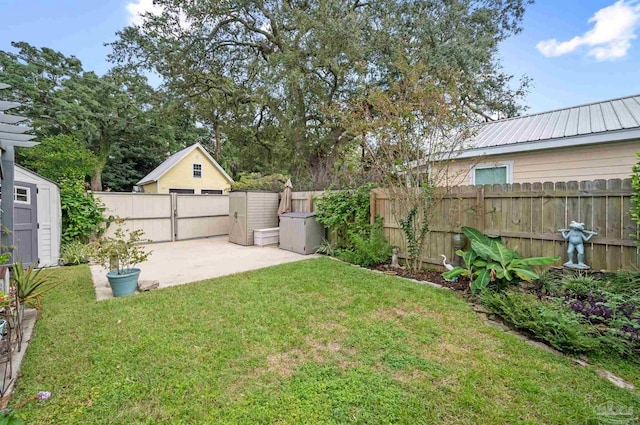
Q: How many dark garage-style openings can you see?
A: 2